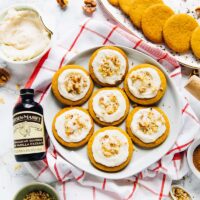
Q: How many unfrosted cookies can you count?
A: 6